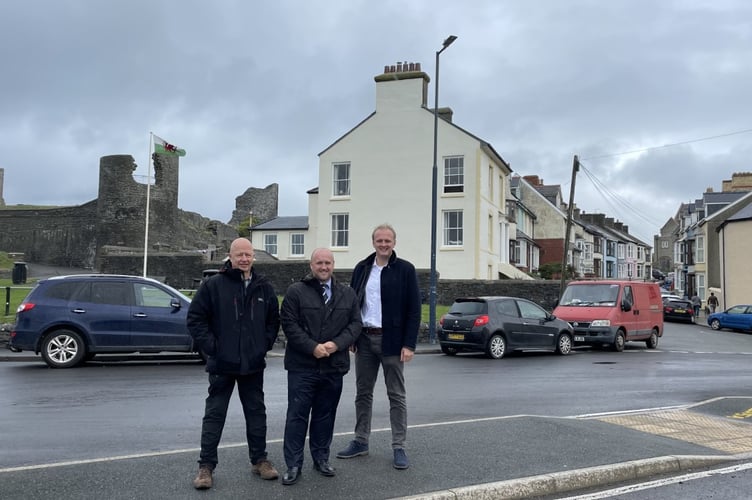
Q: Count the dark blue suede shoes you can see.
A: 2